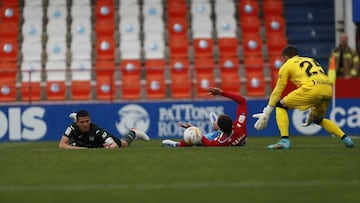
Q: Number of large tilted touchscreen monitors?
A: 0